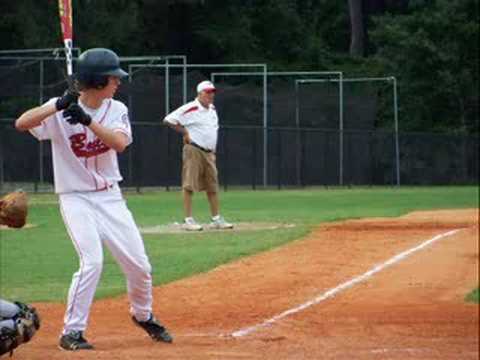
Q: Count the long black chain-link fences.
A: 1